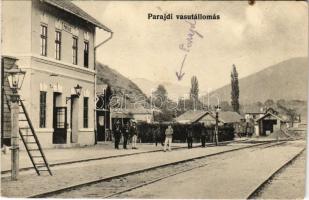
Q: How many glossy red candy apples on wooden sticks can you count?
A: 0